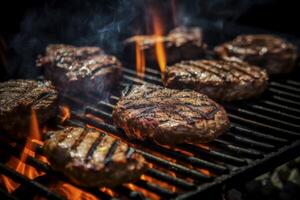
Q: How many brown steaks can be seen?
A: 7